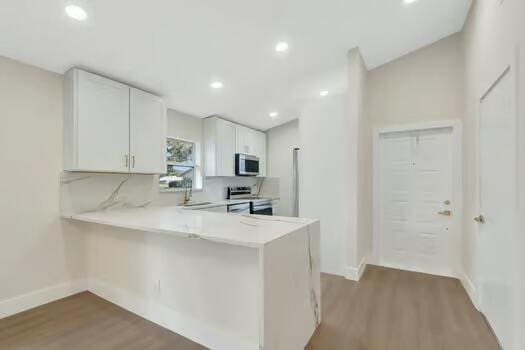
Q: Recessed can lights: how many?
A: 6